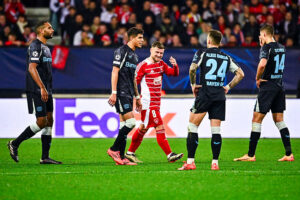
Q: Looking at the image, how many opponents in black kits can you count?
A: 4